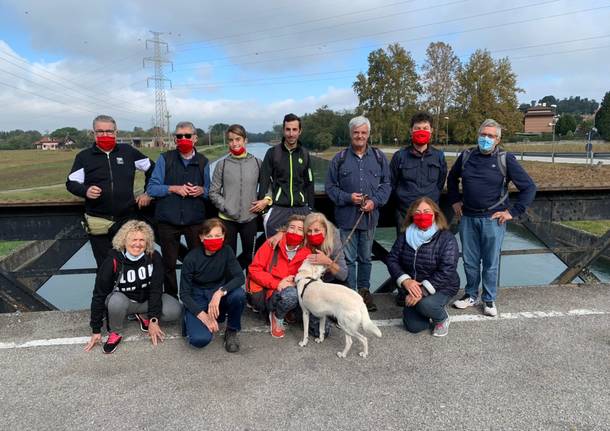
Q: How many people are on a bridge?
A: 12